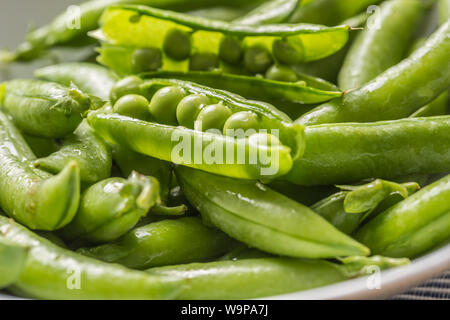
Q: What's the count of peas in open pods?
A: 14